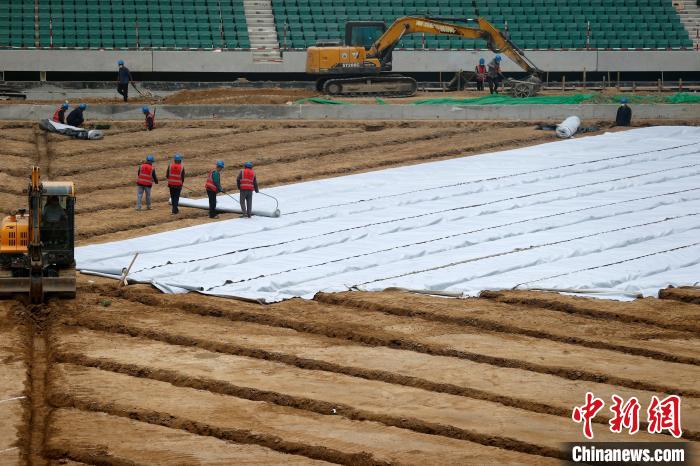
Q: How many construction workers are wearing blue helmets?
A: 11